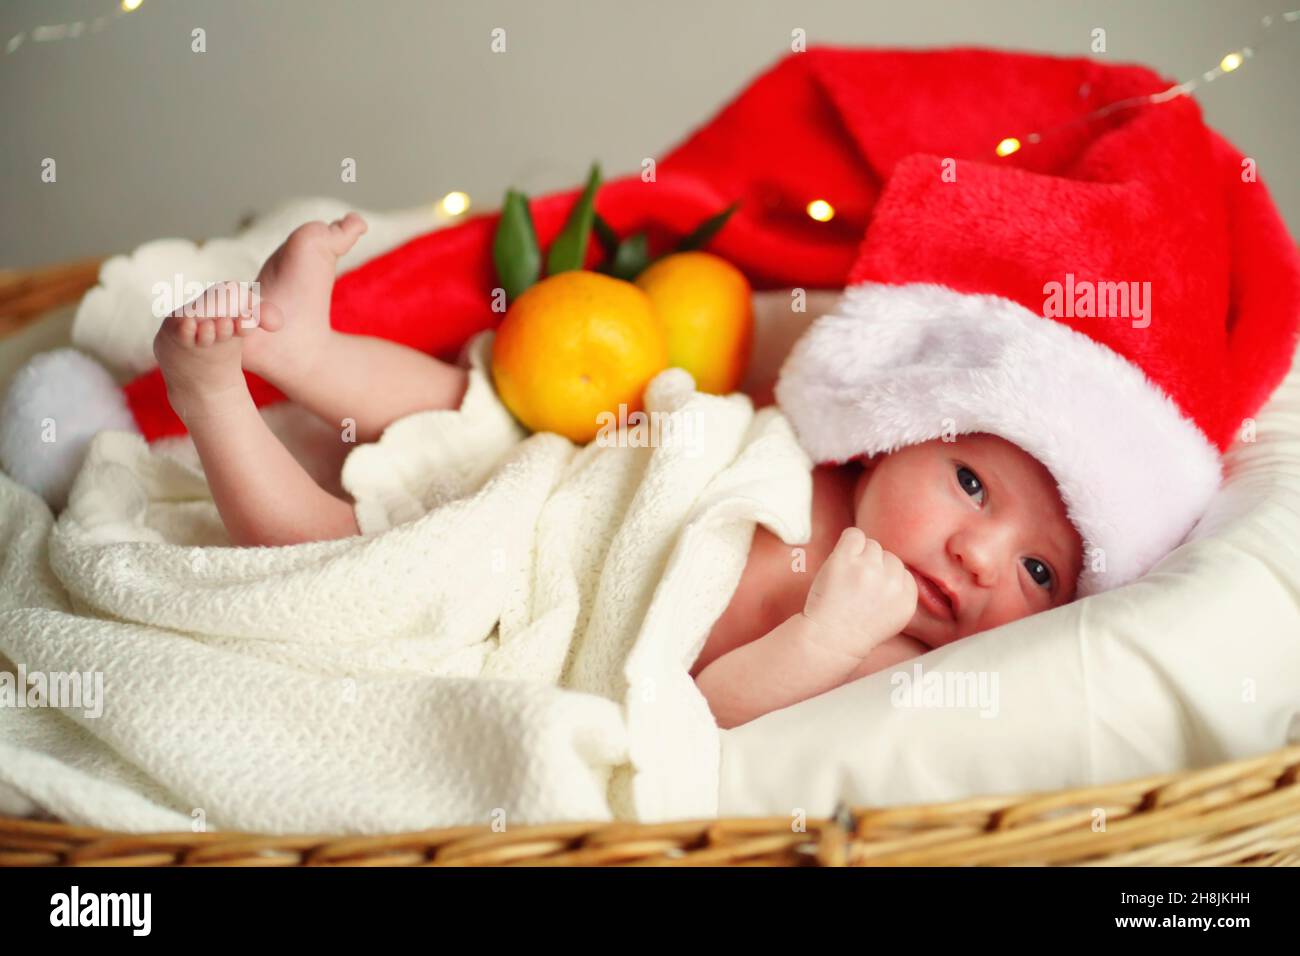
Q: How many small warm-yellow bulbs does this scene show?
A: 5